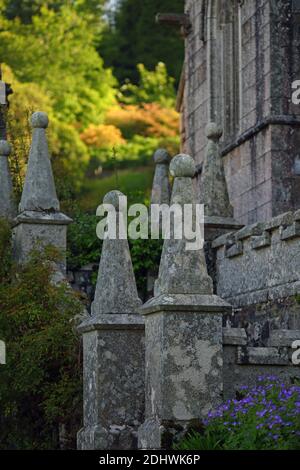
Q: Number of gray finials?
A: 6